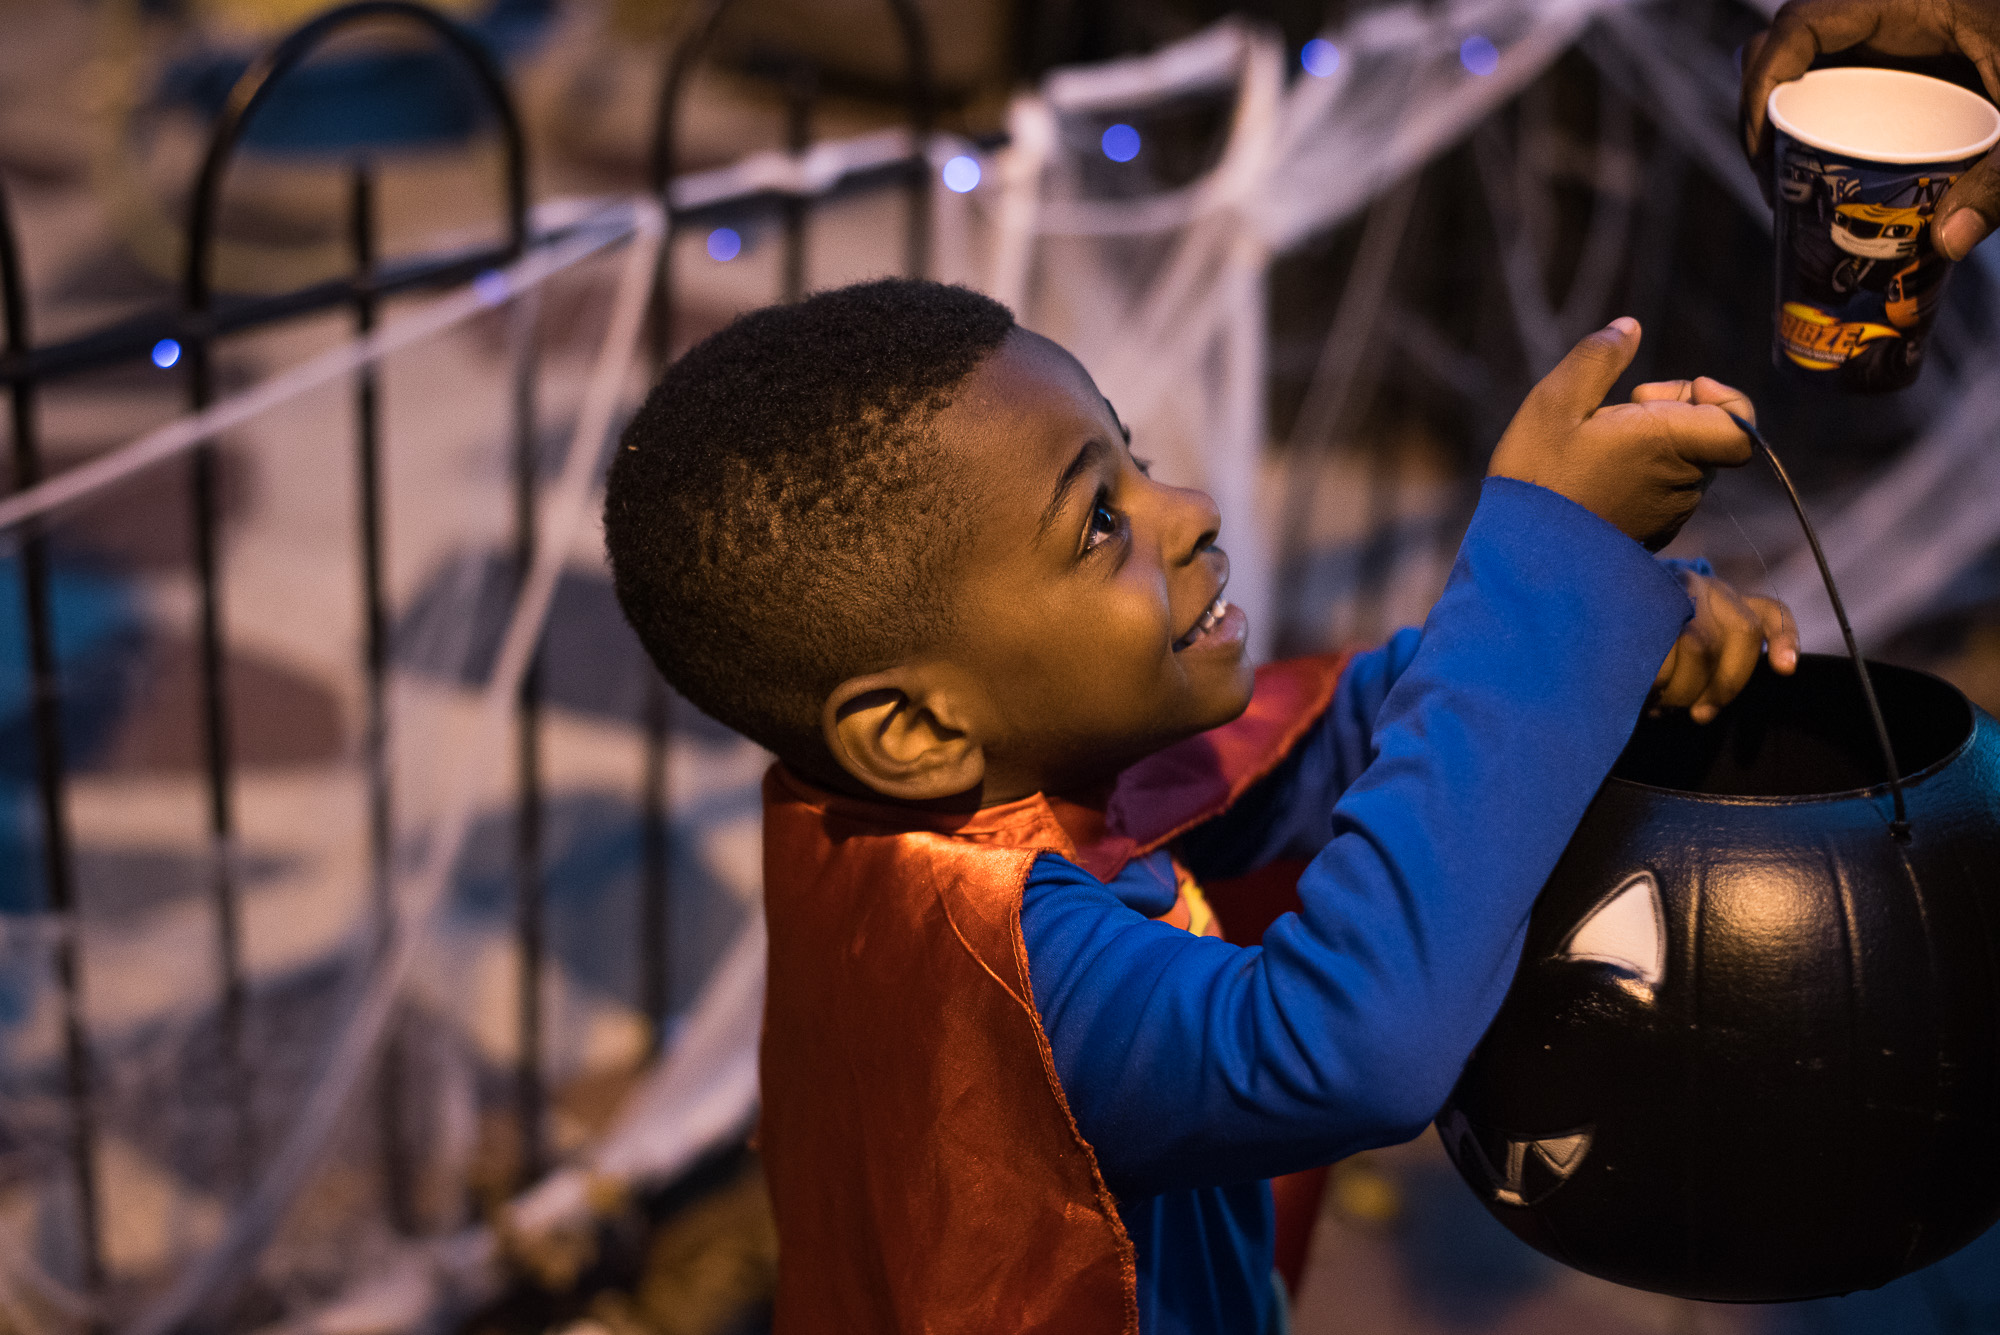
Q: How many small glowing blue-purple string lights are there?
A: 7